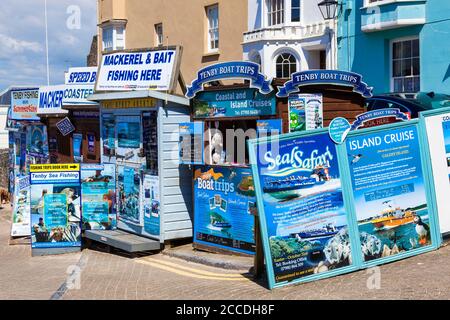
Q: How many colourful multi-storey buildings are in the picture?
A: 3